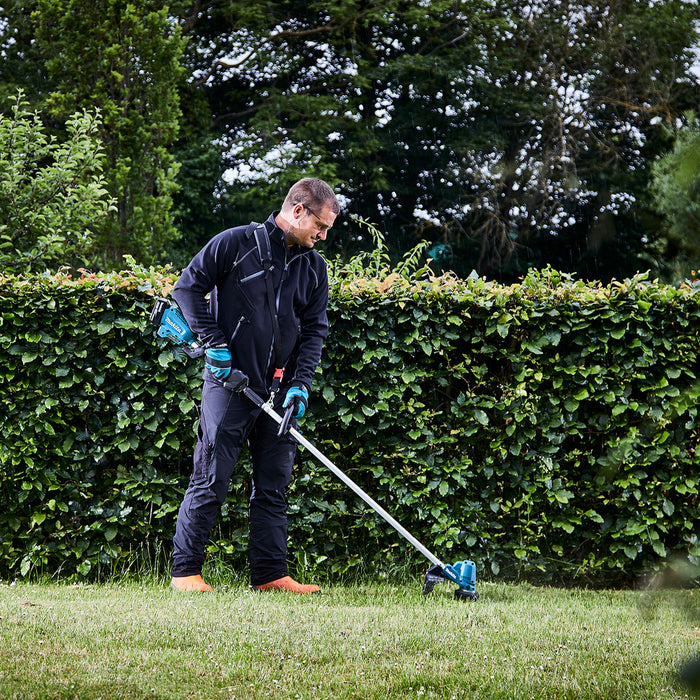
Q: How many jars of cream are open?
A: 0